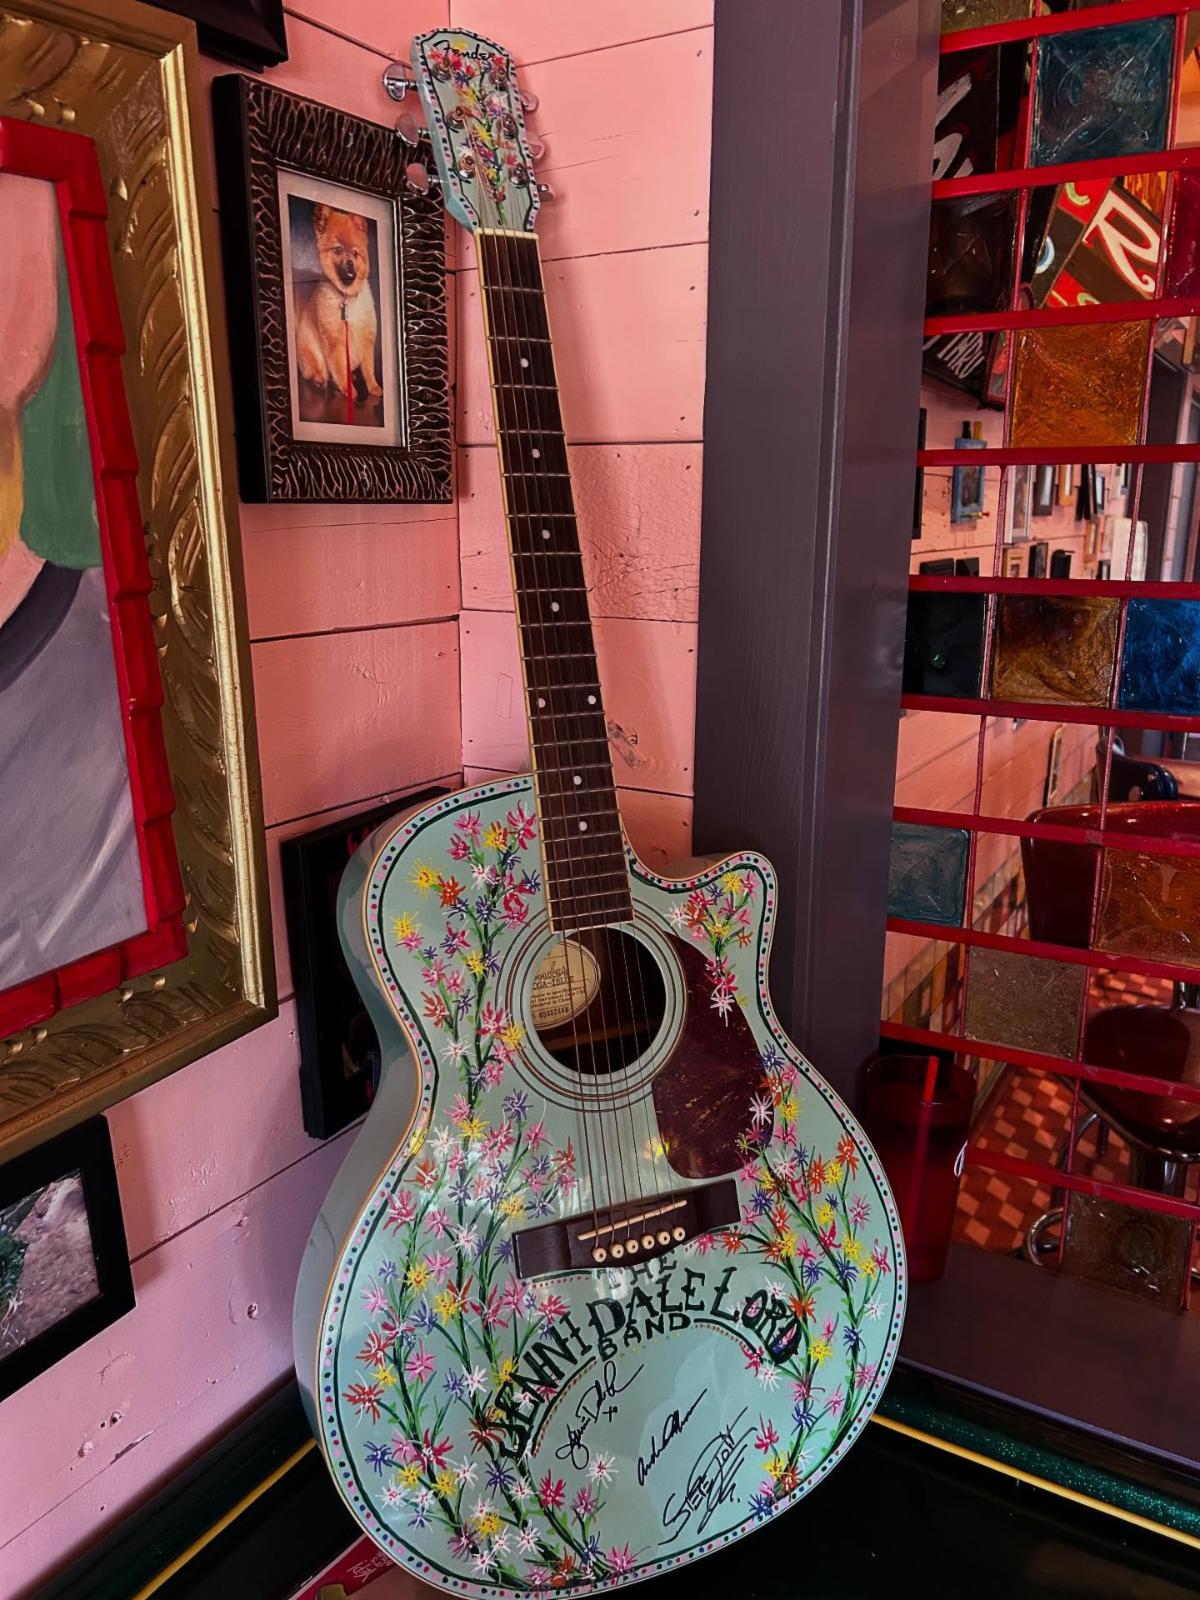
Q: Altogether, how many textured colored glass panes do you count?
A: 12